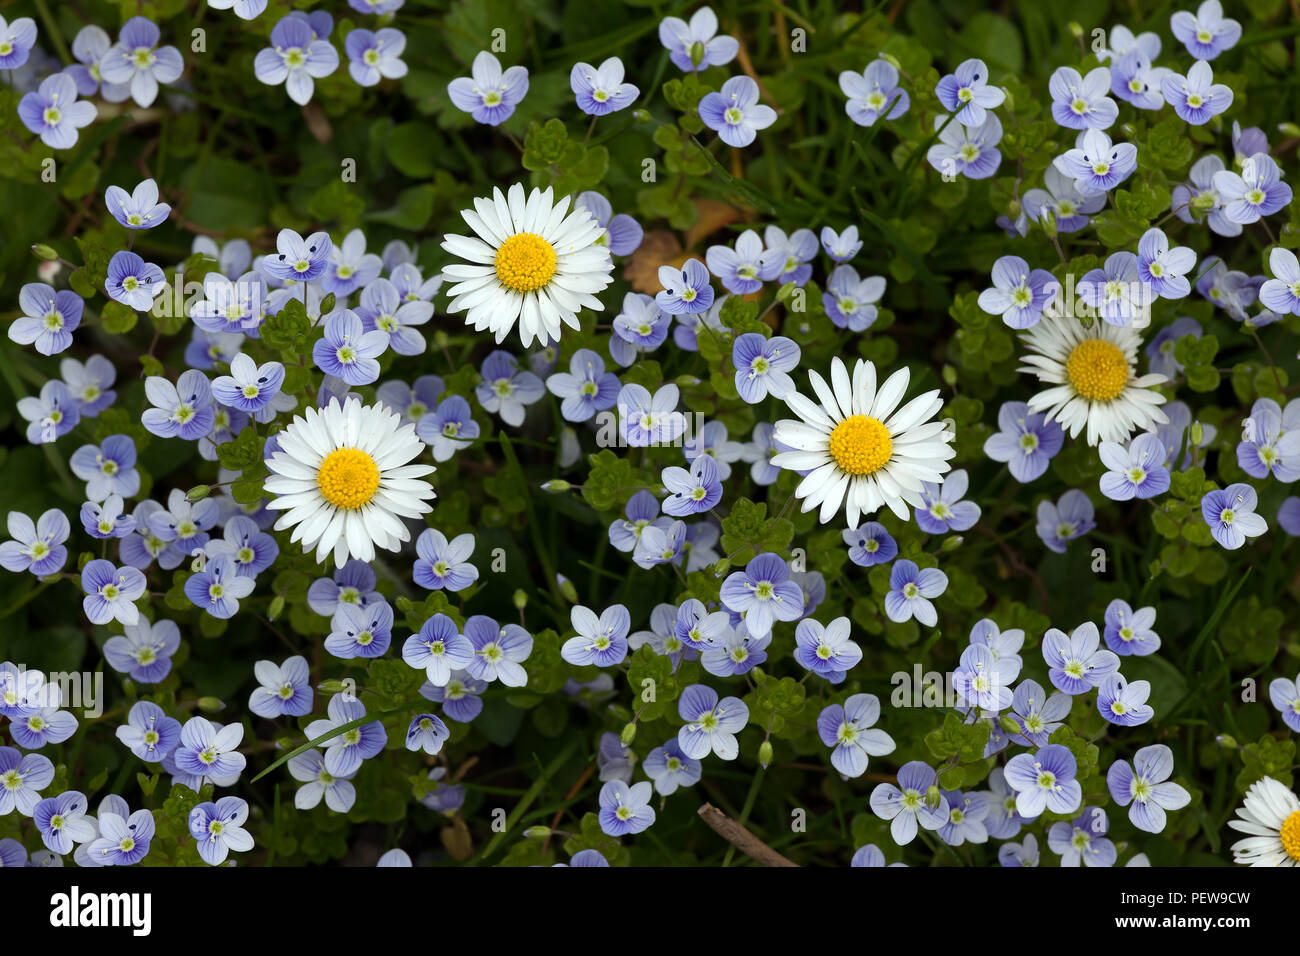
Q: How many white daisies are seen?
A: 5